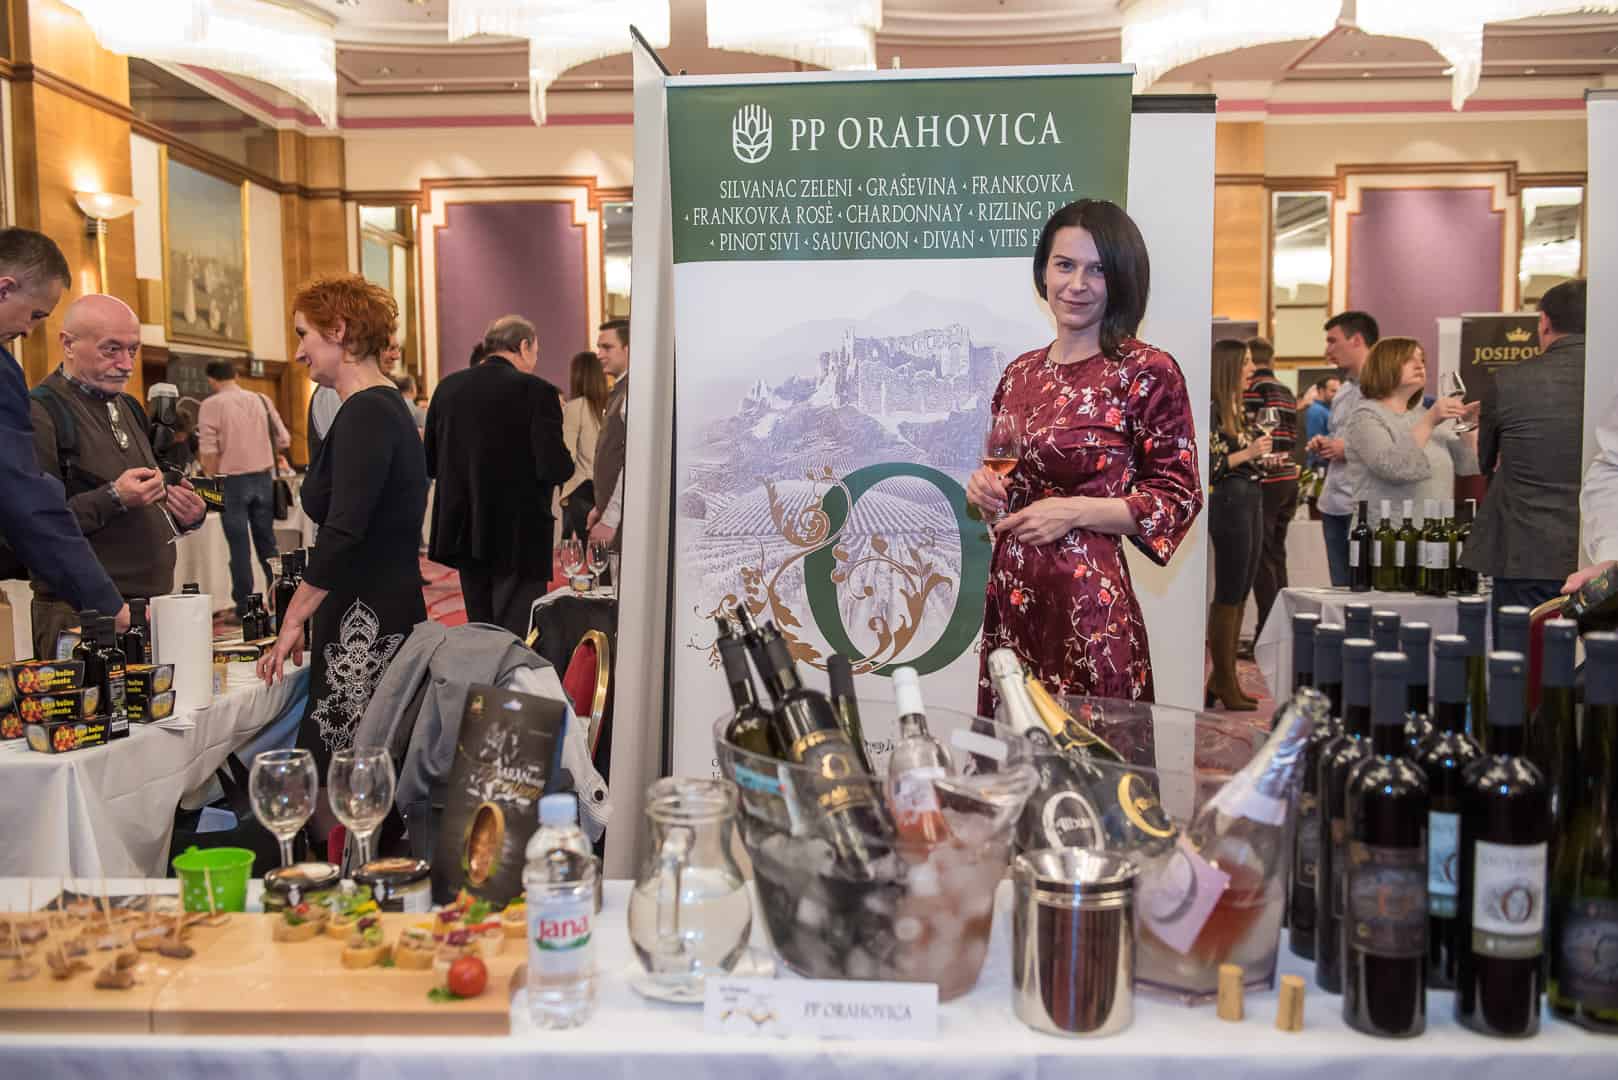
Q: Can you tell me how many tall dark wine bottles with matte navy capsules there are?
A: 13